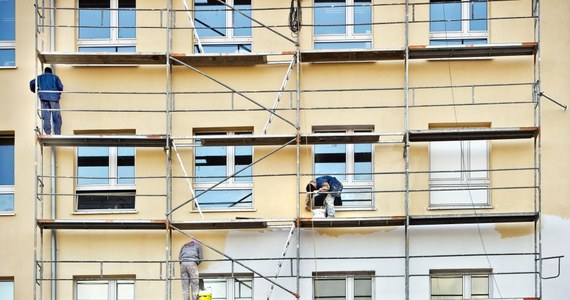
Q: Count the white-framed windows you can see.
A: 15